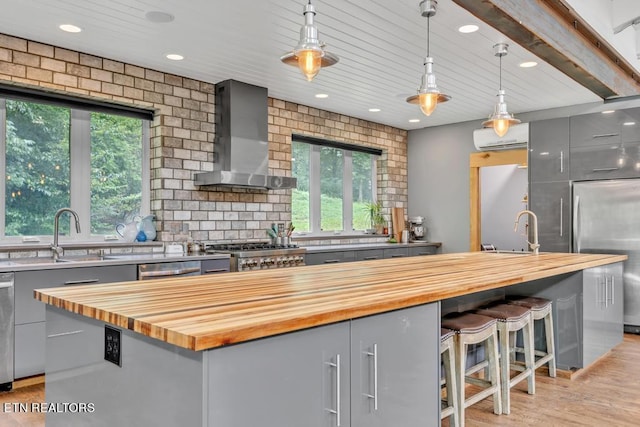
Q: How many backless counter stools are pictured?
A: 4